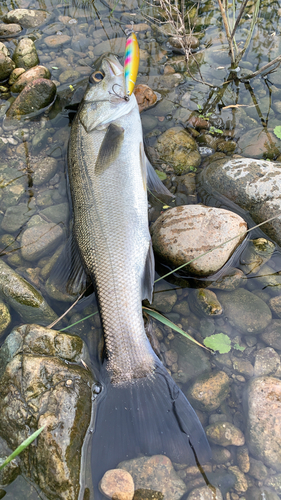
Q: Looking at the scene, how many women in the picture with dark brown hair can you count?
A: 0